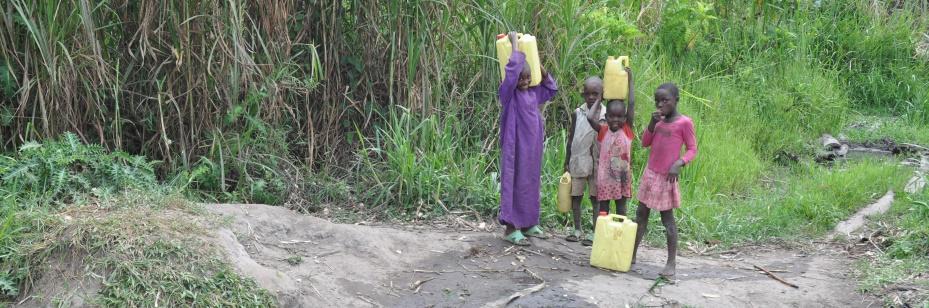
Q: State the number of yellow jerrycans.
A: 4